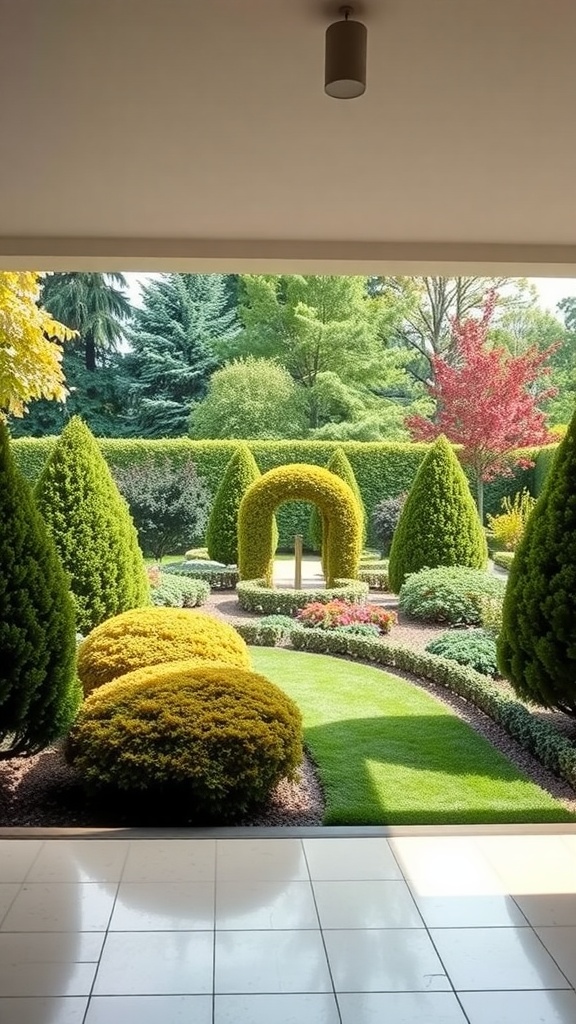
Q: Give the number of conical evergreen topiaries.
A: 6